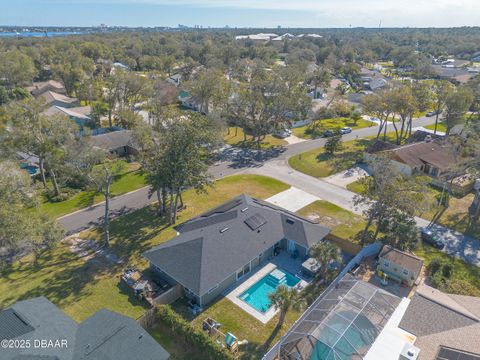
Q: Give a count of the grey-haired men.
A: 0